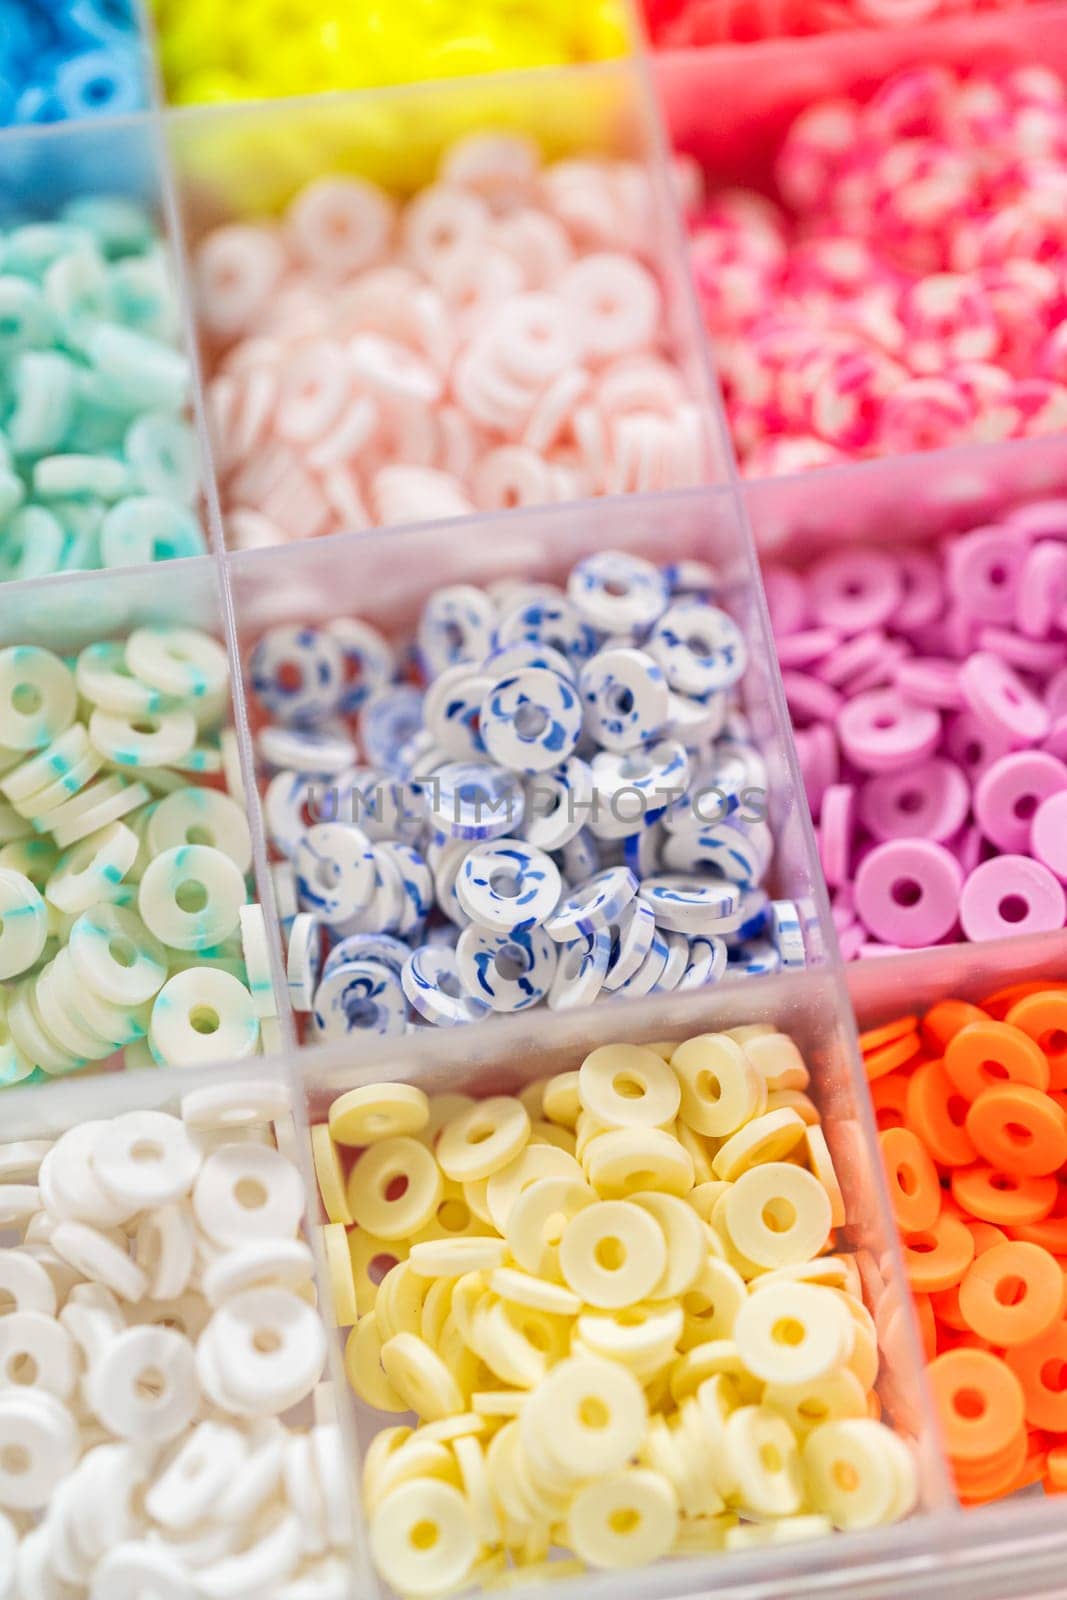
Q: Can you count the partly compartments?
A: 9